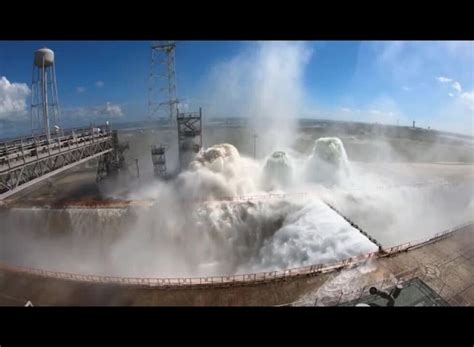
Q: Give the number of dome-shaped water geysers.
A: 3